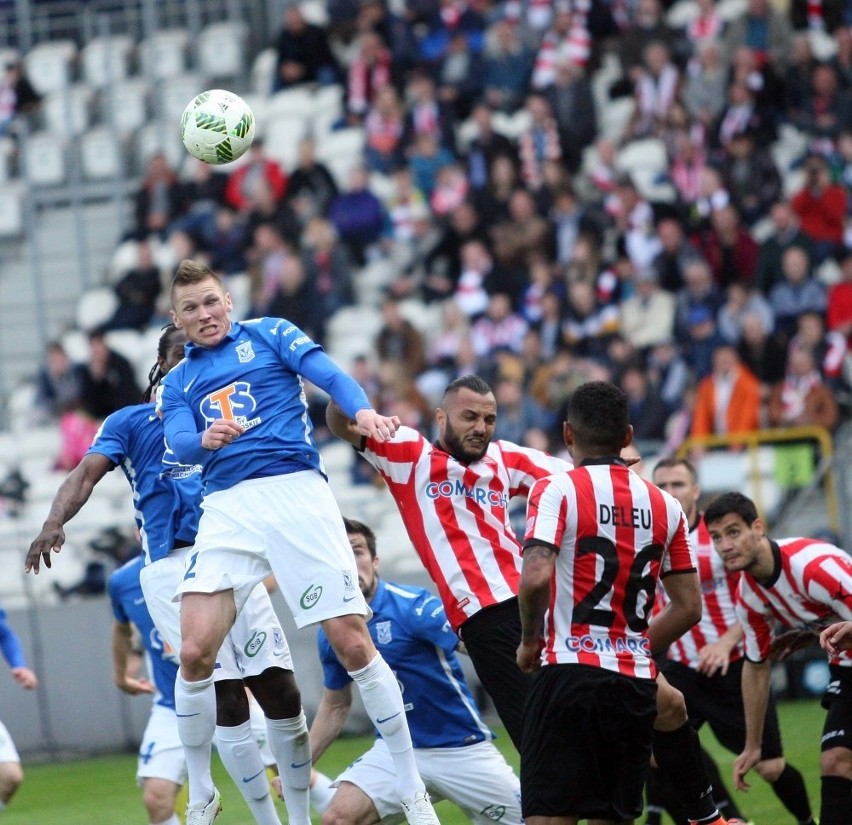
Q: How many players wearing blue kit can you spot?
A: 5